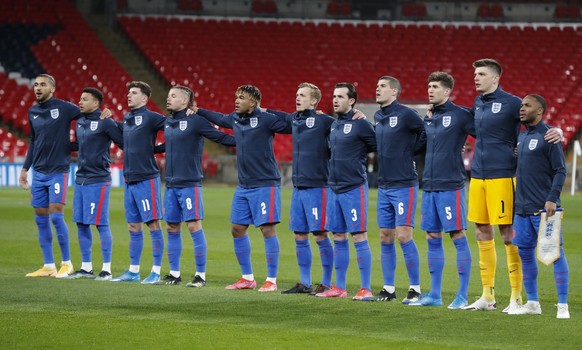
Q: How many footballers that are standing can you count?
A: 11